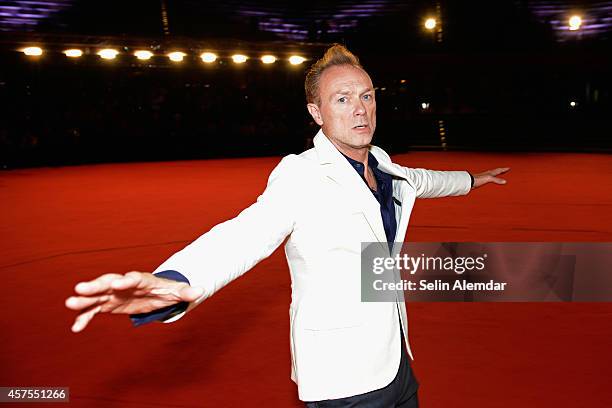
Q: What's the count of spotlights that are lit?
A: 11